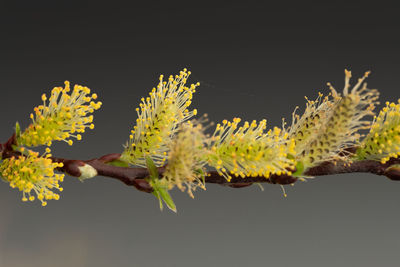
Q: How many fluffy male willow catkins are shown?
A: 8